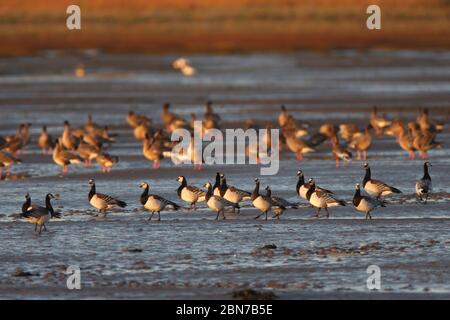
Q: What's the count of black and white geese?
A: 15